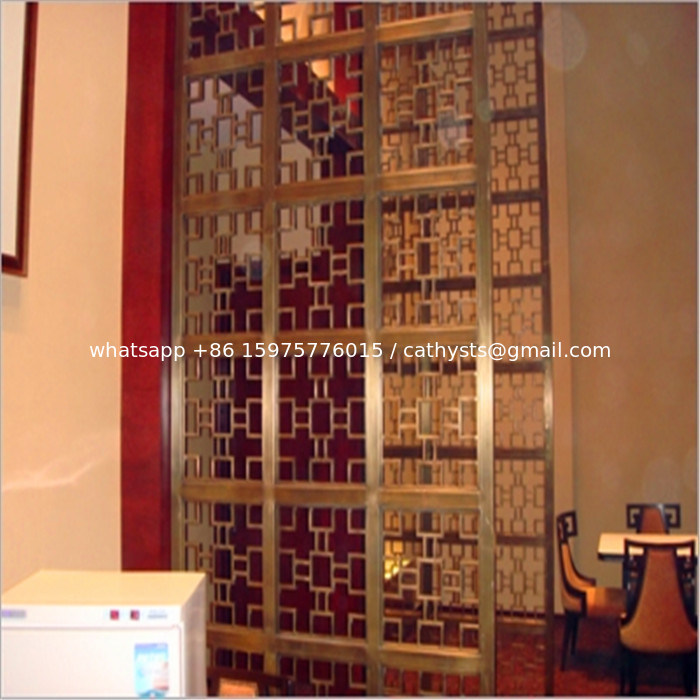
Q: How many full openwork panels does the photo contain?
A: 12